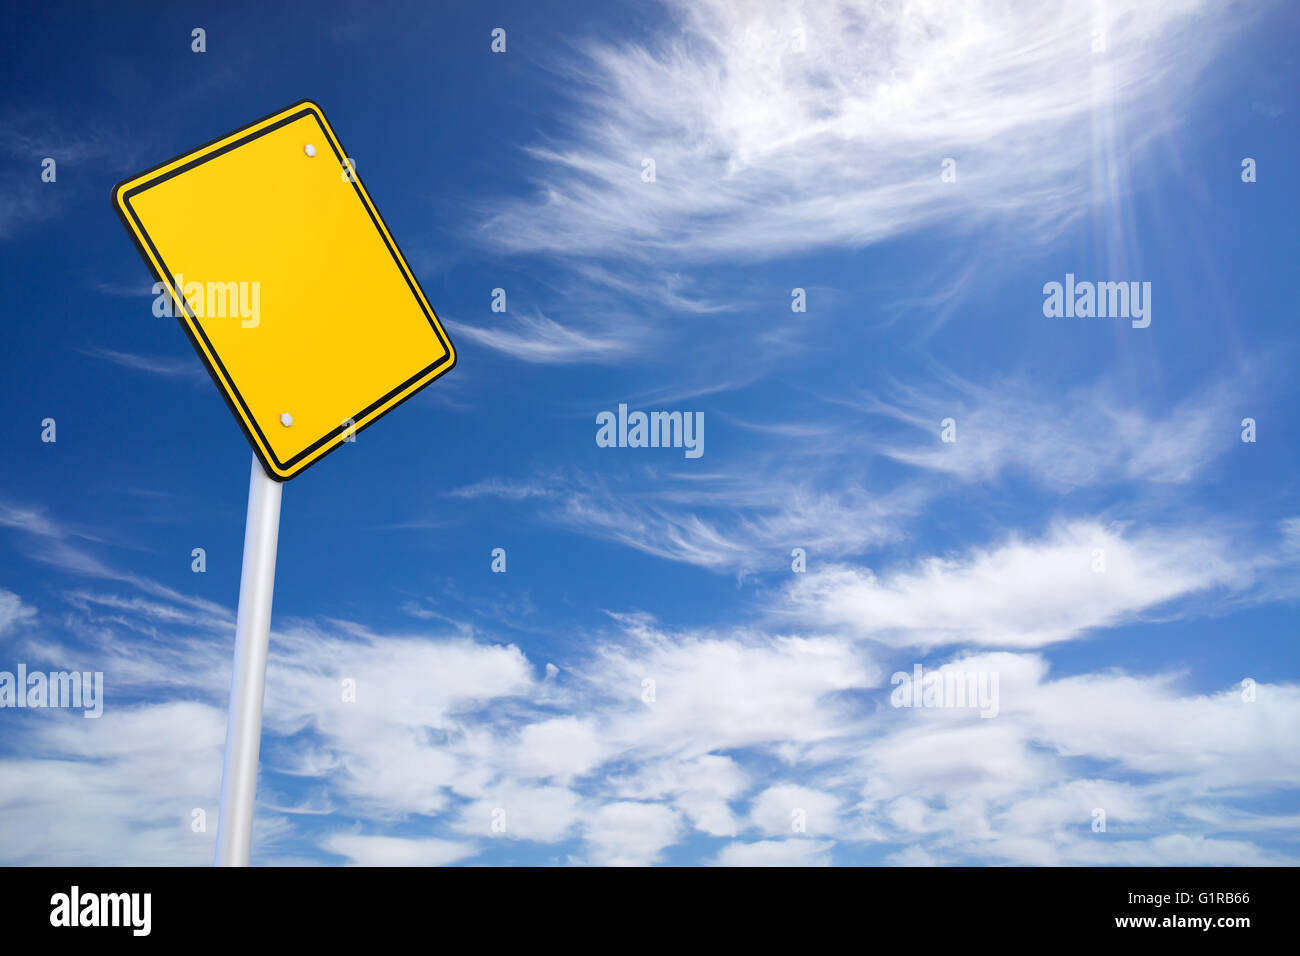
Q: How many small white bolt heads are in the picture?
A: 2